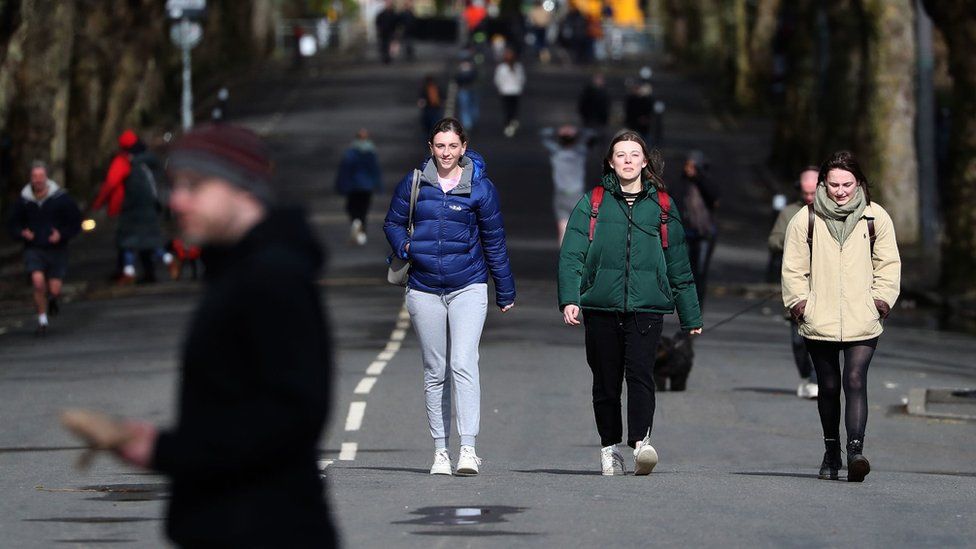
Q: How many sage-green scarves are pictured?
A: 1